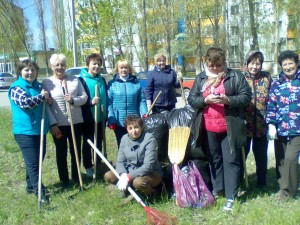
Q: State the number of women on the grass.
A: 9